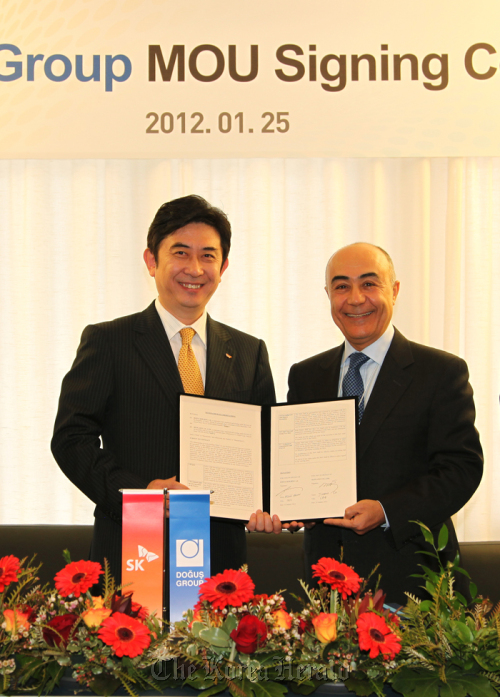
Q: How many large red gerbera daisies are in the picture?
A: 6